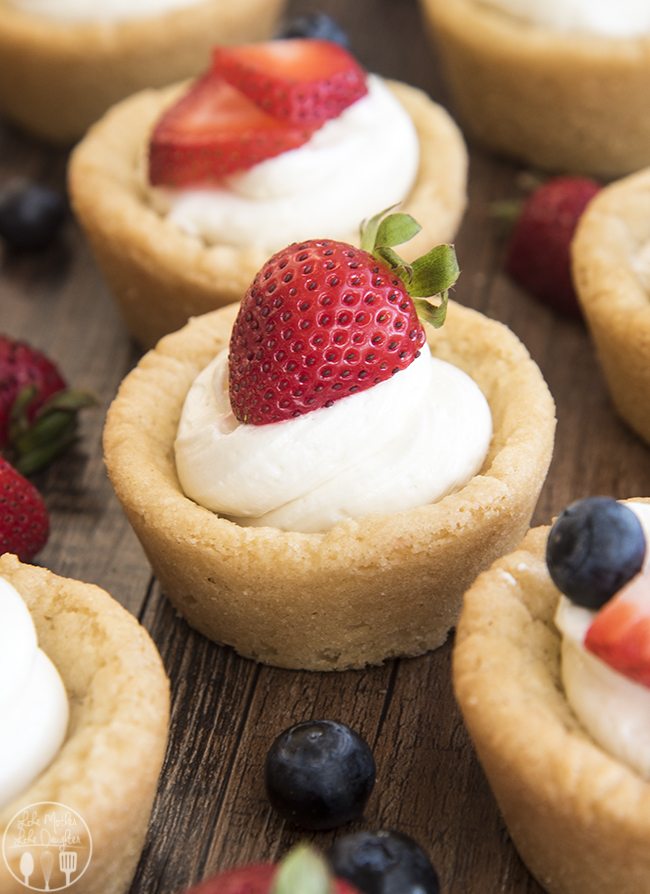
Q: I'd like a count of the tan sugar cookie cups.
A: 7